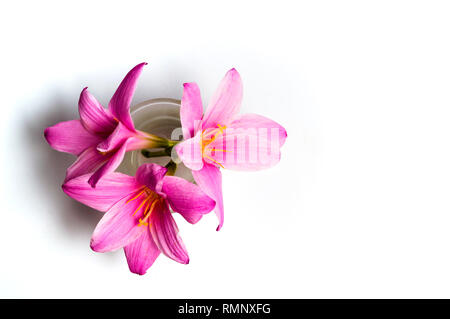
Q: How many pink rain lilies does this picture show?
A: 3